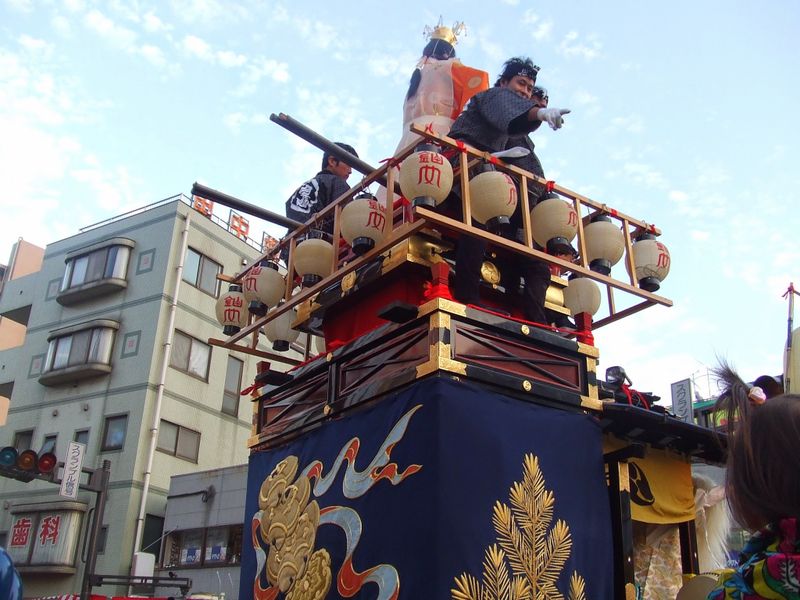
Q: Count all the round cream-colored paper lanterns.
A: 11